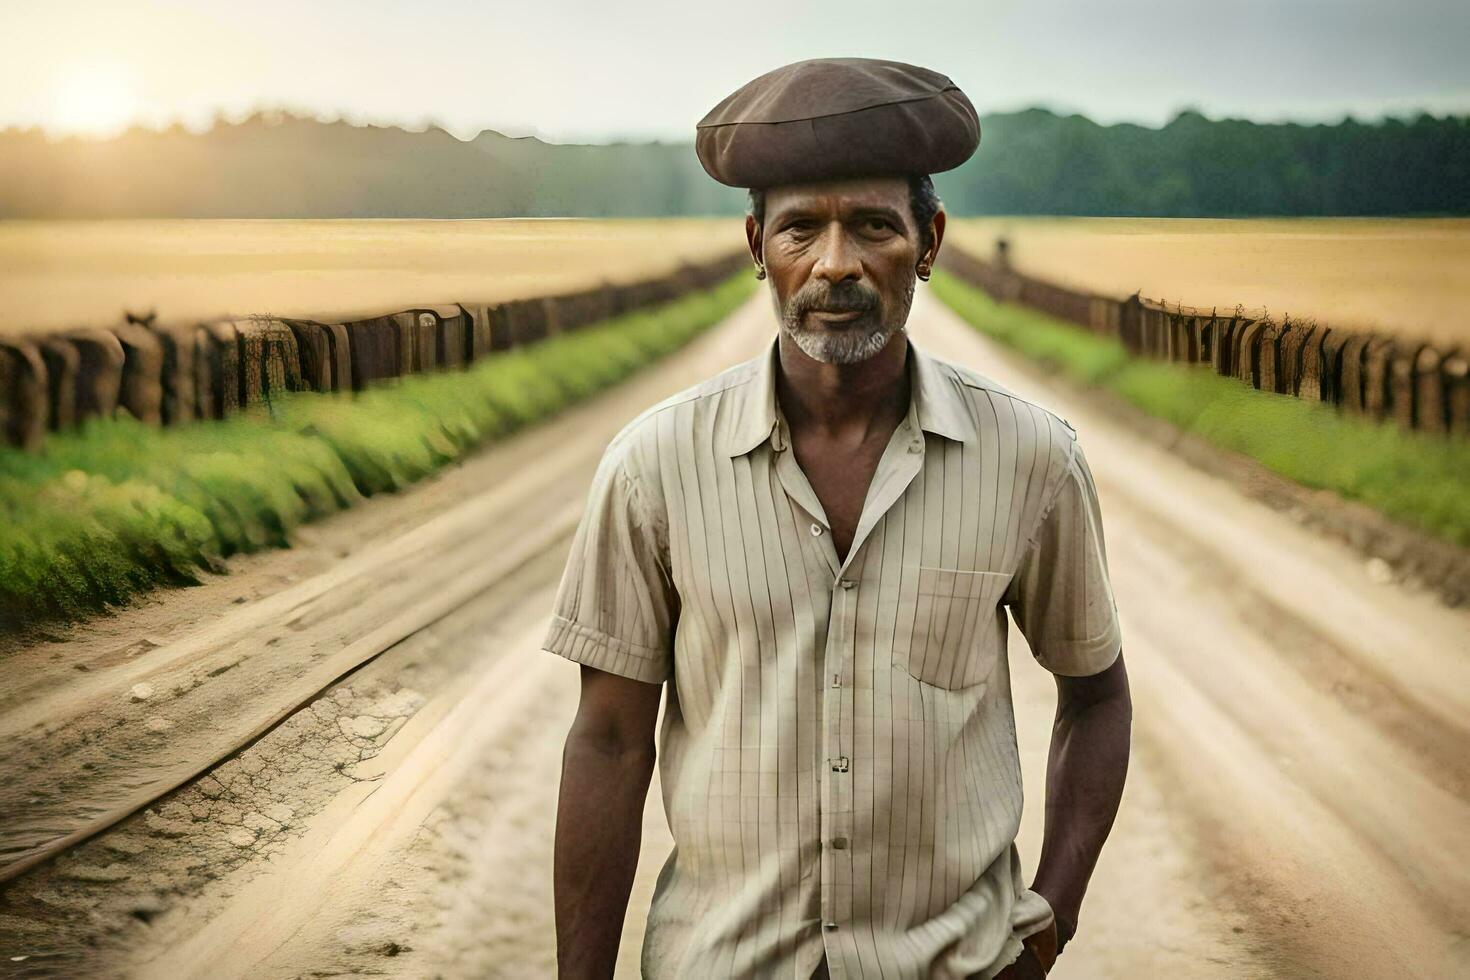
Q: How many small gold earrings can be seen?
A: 2